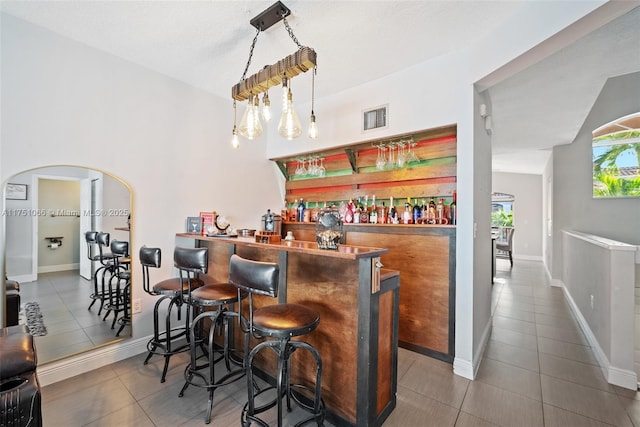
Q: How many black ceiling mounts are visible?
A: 1